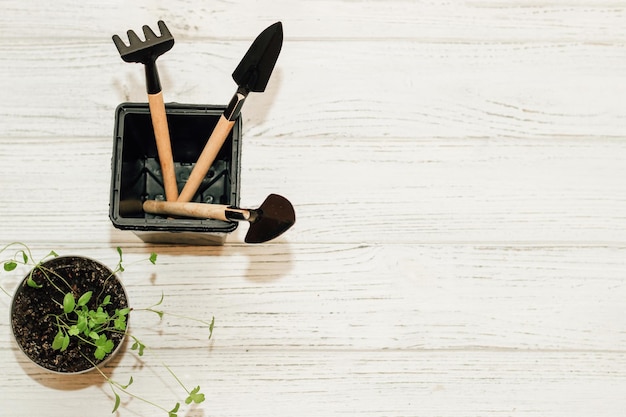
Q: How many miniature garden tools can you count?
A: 3